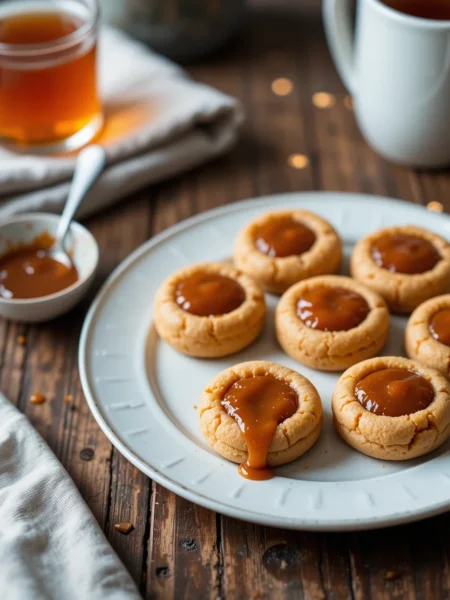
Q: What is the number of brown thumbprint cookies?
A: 7